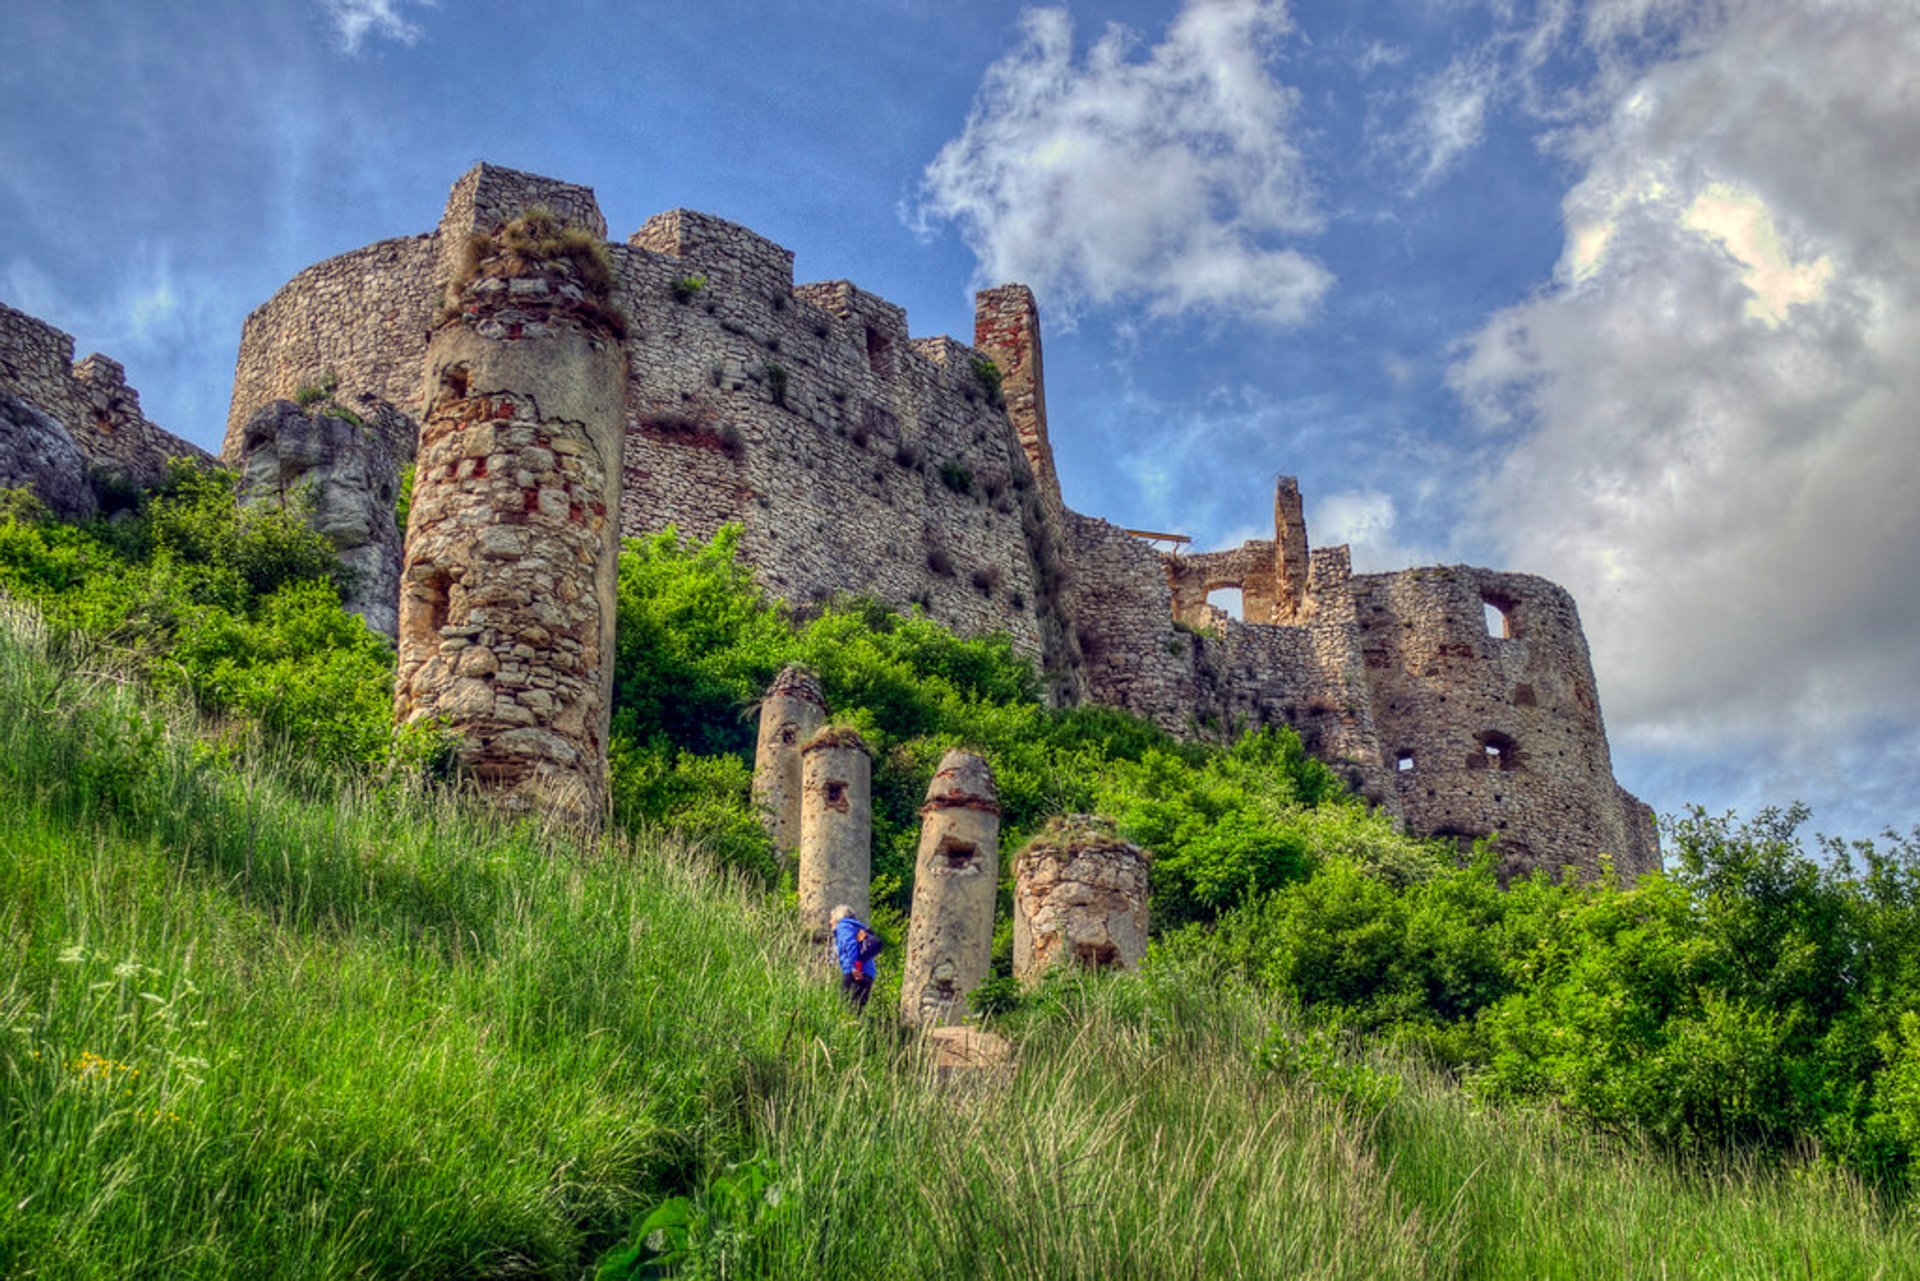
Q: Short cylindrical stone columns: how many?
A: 4